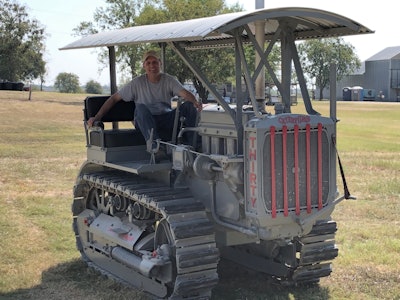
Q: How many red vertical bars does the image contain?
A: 5